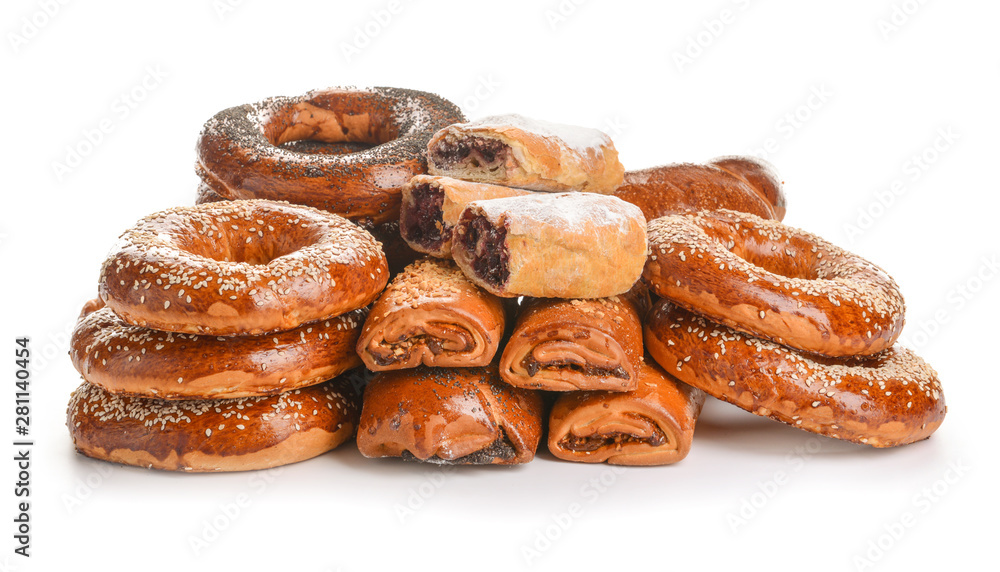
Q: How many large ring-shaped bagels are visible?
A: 7